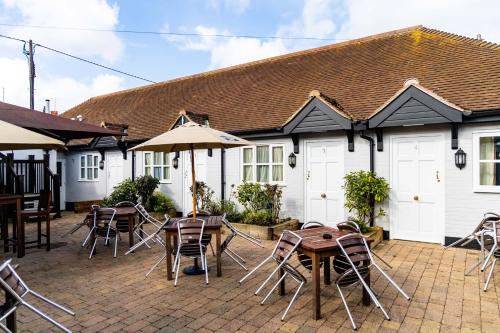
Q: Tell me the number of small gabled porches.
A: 4